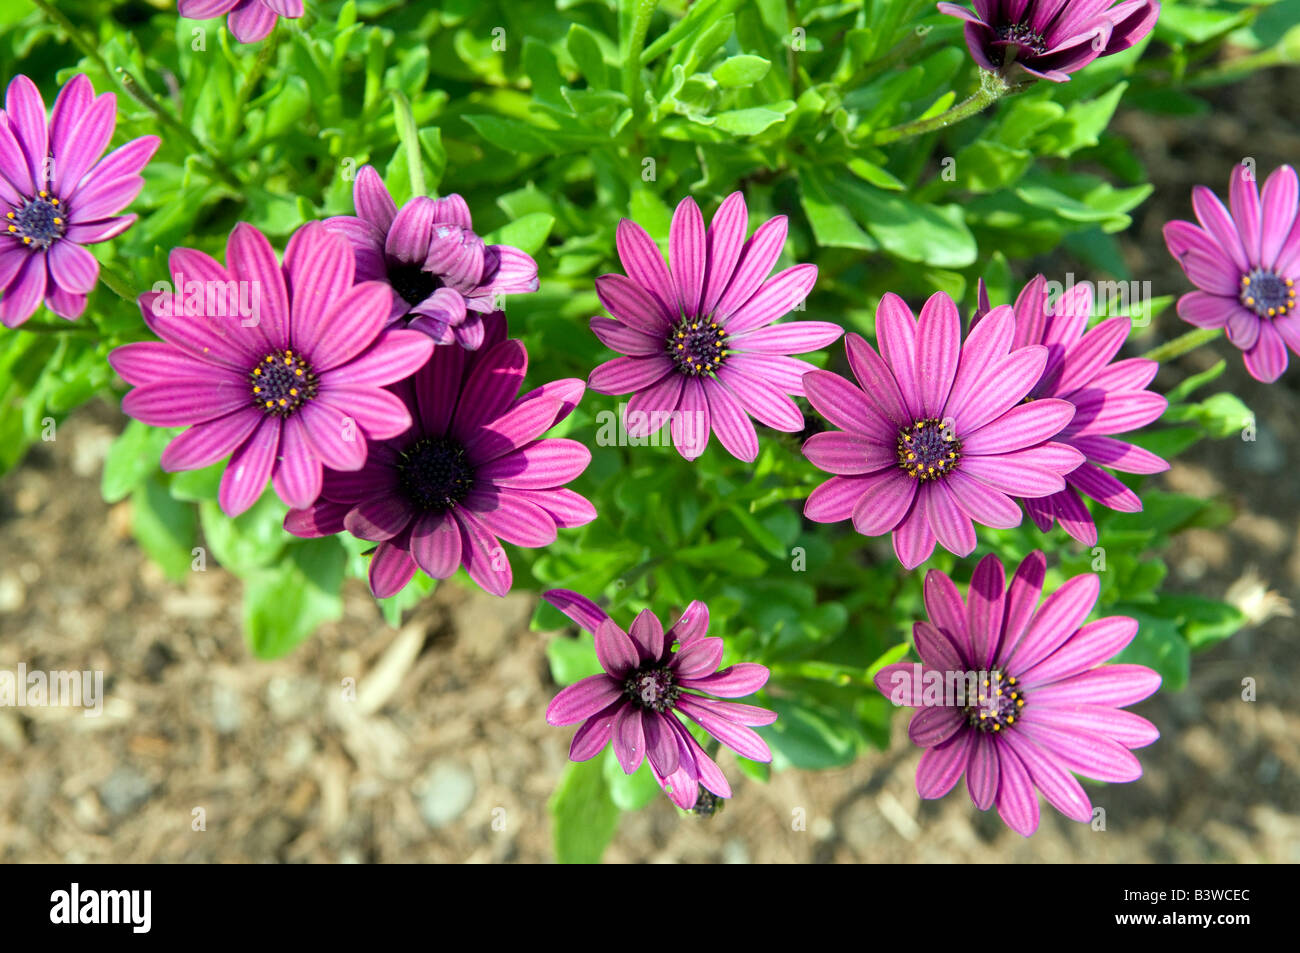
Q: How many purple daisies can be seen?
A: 12